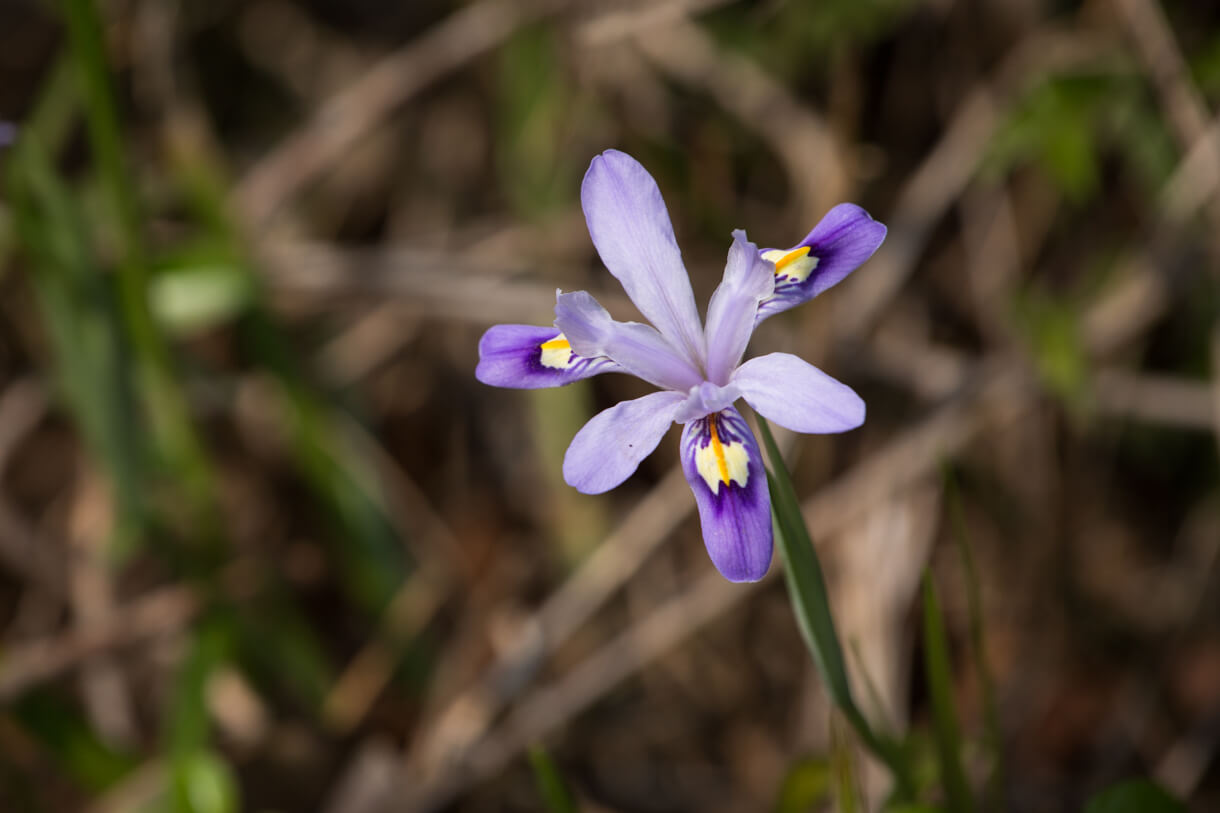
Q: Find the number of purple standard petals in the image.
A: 3